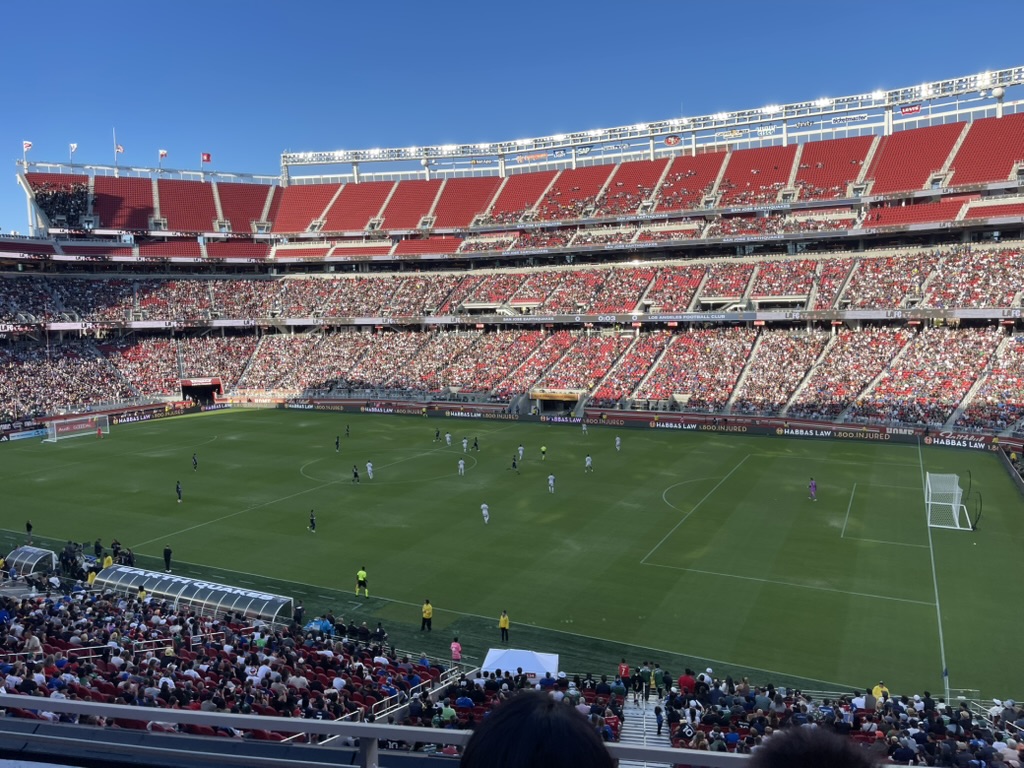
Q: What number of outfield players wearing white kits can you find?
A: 10